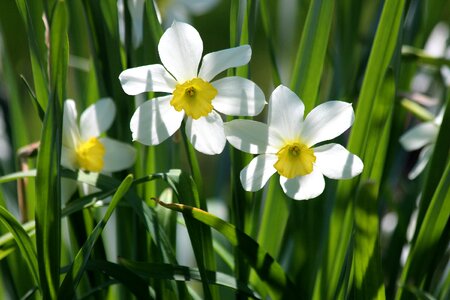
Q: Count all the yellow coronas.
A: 3